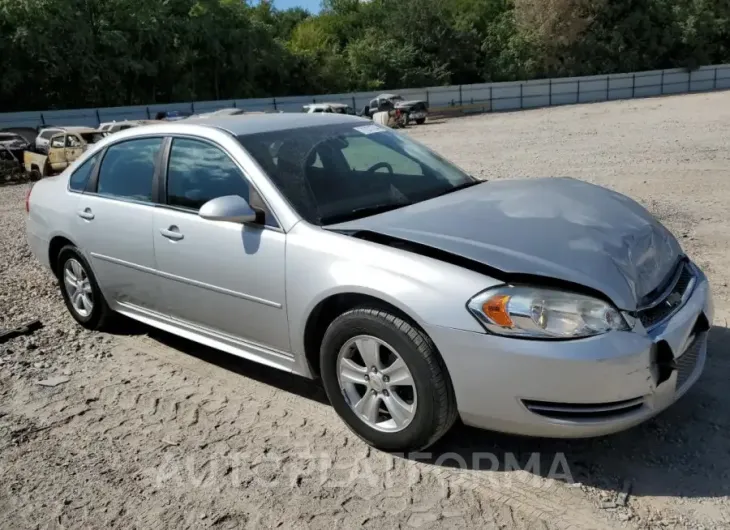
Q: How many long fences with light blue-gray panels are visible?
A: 1